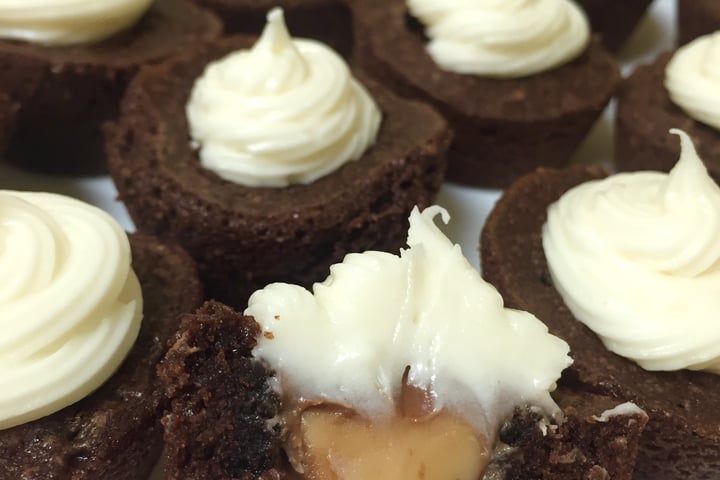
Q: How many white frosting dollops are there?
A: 7